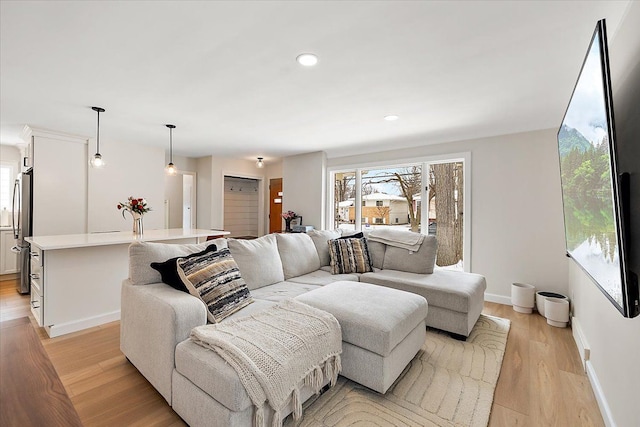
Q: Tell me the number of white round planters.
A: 3